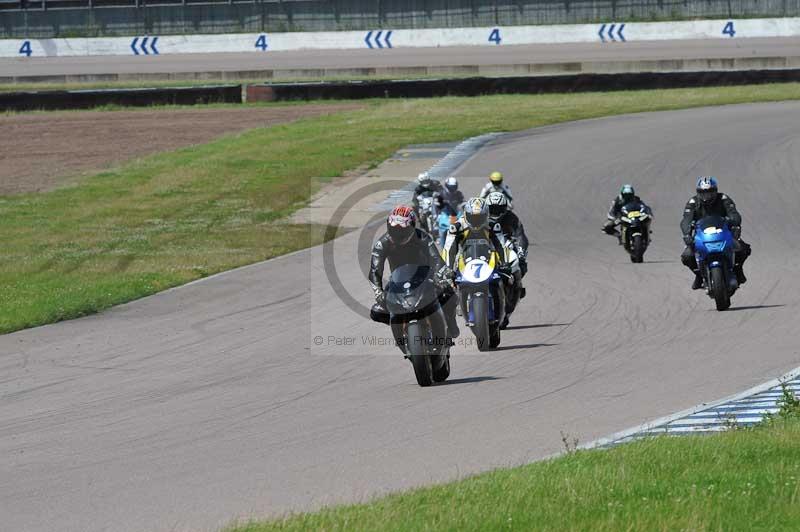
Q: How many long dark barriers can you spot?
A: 2